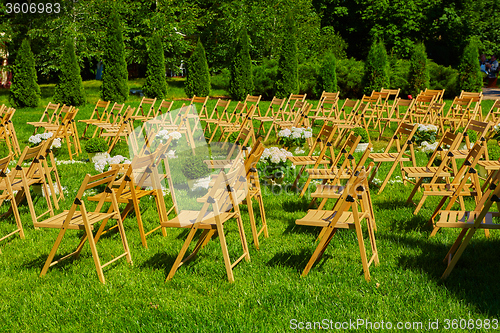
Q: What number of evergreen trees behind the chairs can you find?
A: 11